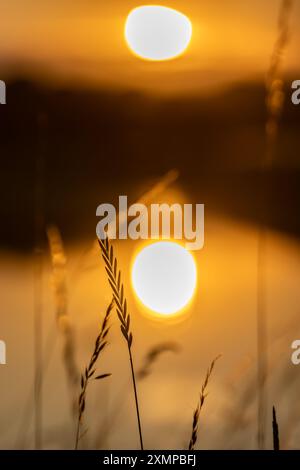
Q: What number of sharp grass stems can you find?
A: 4